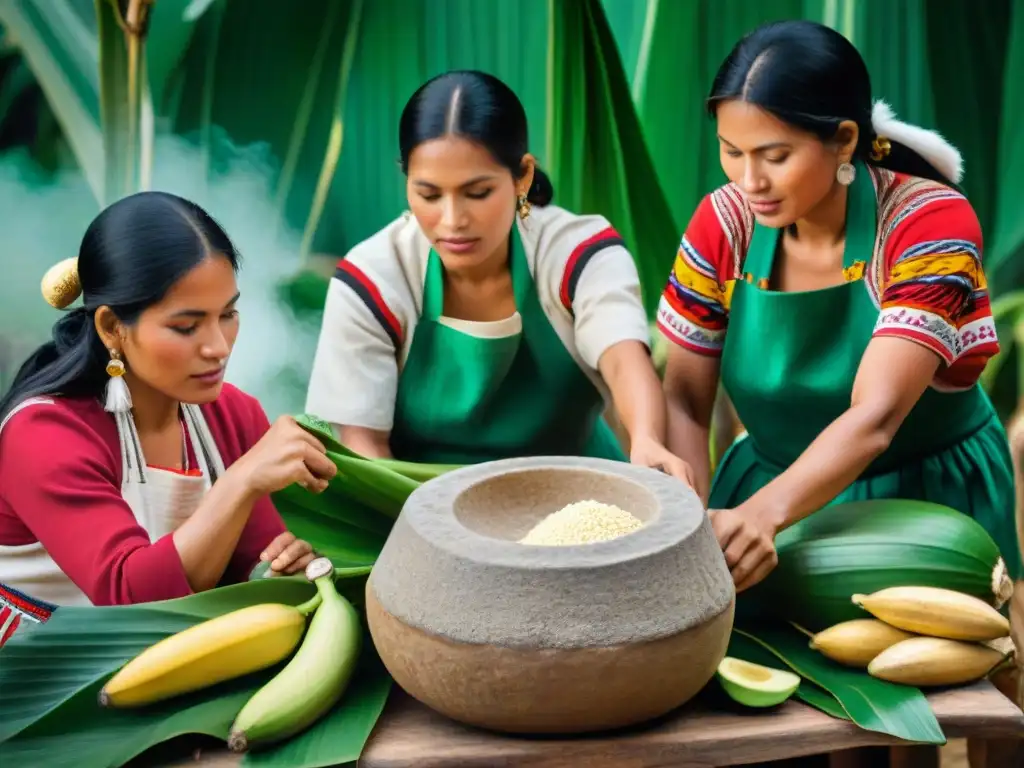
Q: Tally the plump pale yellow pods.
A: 3